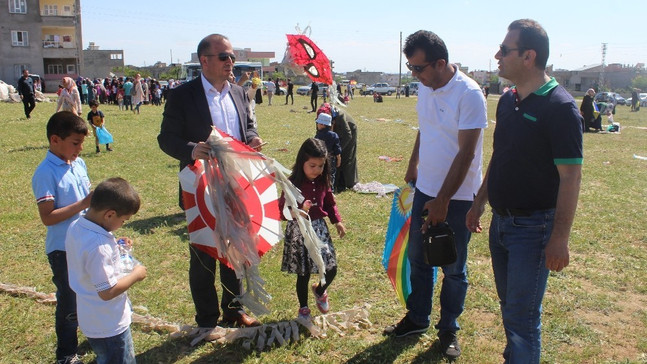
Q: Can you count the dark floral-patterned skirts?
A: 1